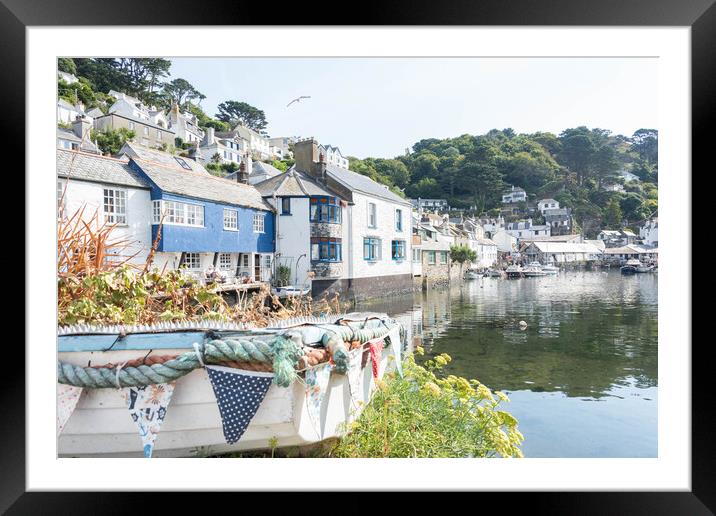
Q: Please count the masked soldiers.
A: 0